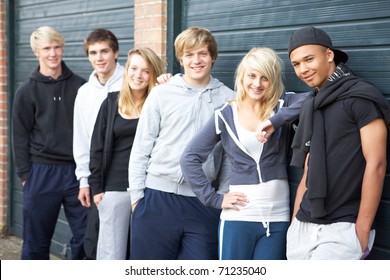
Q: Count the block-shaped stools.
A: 0